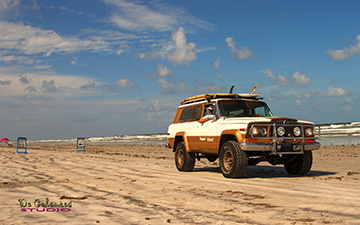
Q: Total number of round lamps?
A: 5